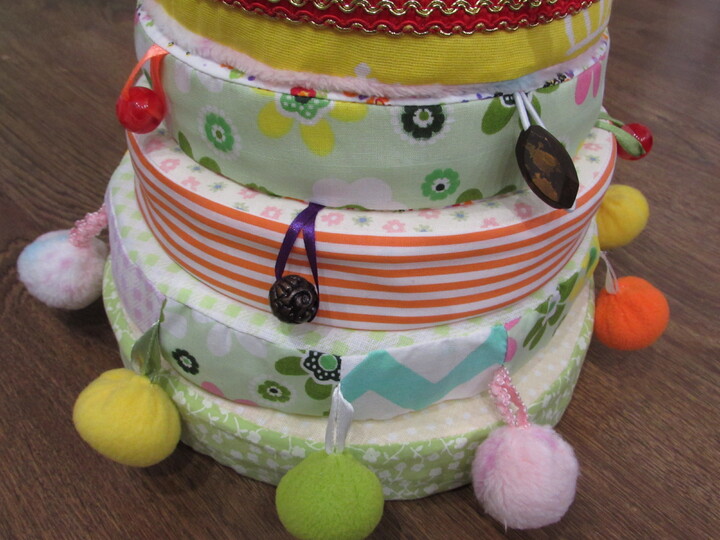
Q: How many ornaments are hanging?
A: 10